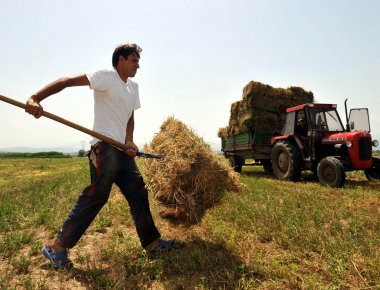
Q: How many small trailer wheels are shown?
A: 2